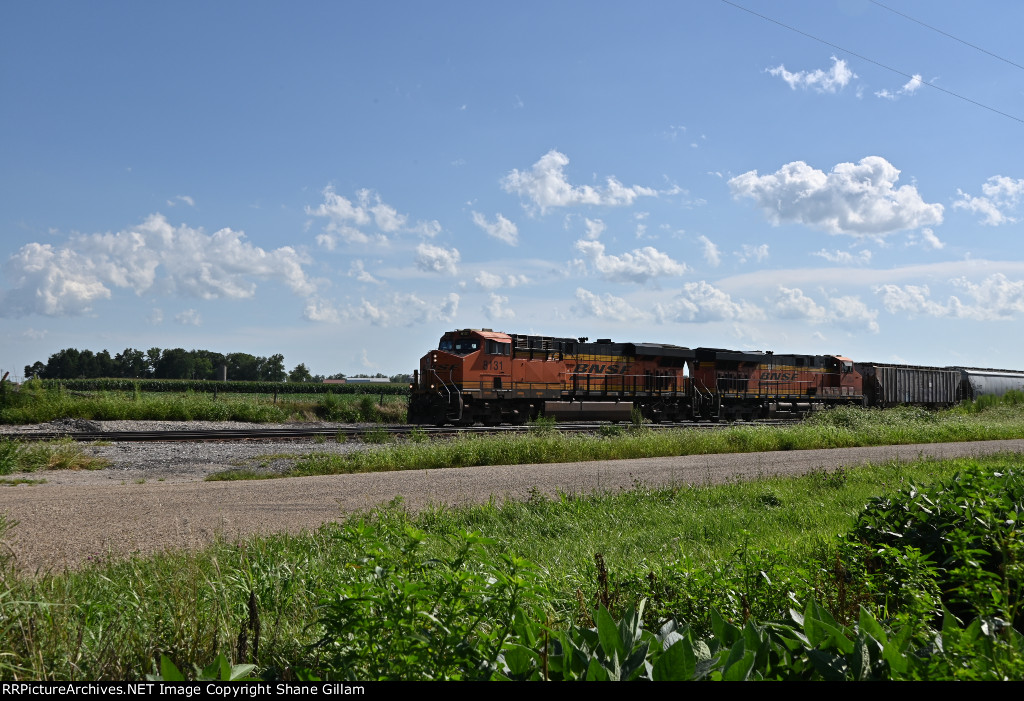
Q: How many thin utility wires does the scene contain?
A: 2